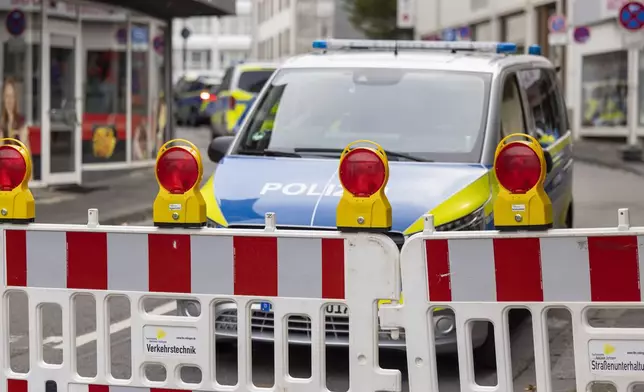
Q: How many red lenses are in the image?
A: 4